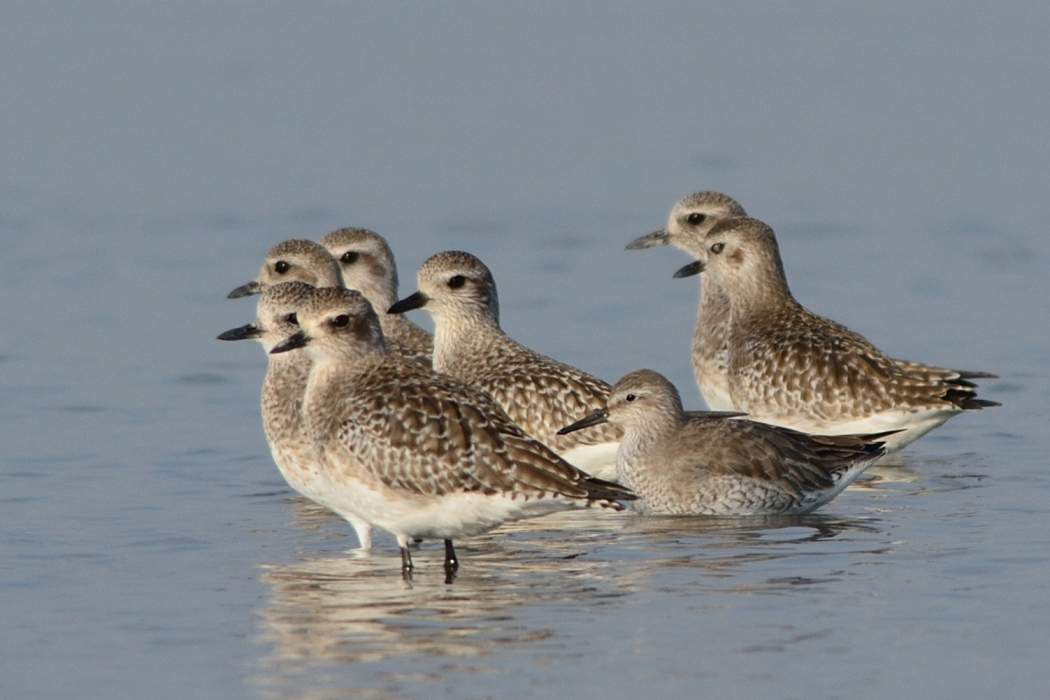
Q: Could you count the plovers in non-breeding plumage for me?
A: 7